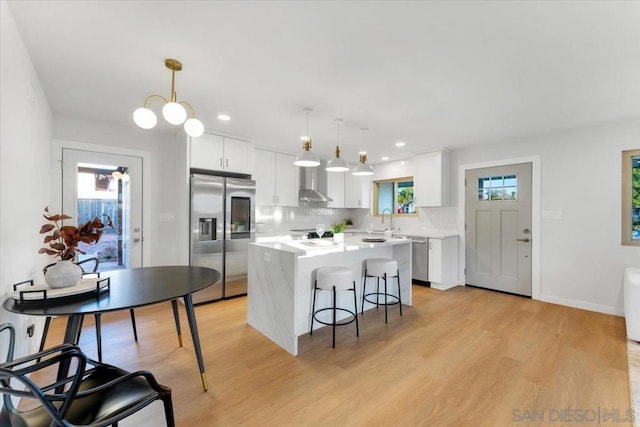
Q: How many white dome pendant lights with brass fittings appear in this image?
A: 3